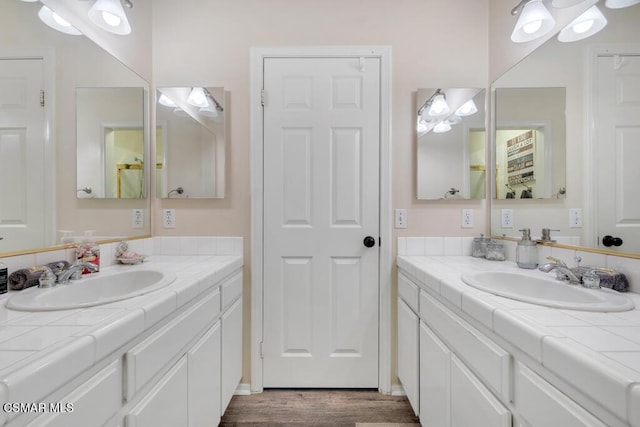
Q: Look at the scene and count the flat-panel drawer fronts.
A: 6